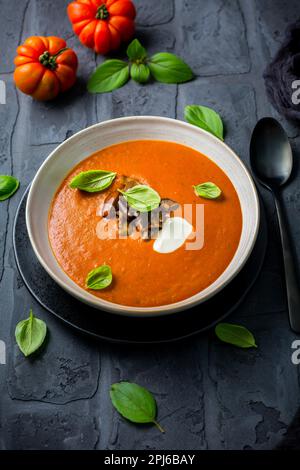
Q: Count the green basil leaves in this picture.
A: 13